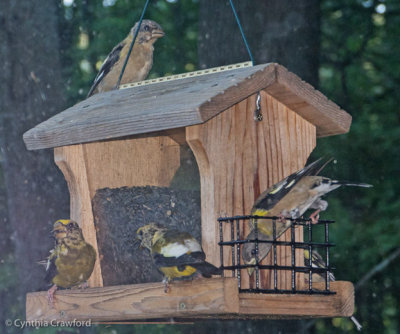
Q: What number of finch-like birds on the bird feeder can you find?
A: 5